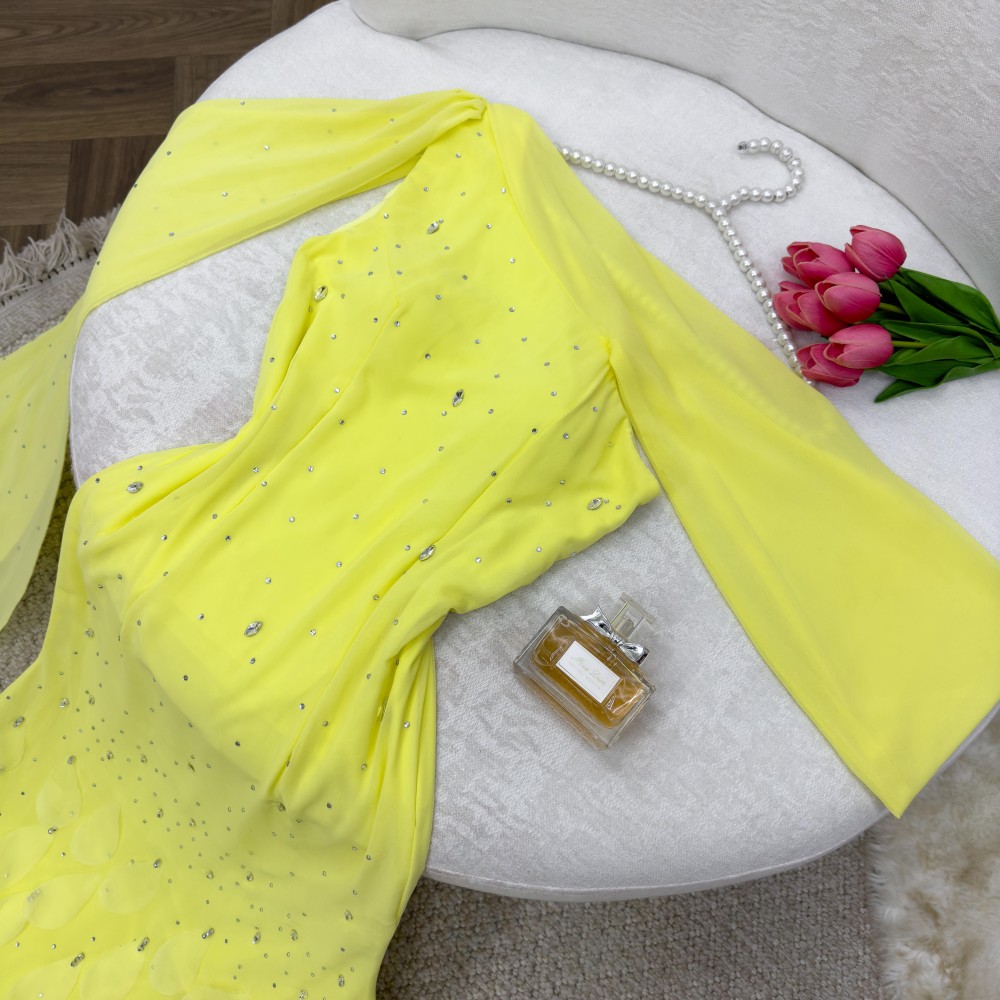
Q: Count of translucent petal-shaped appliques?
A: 11